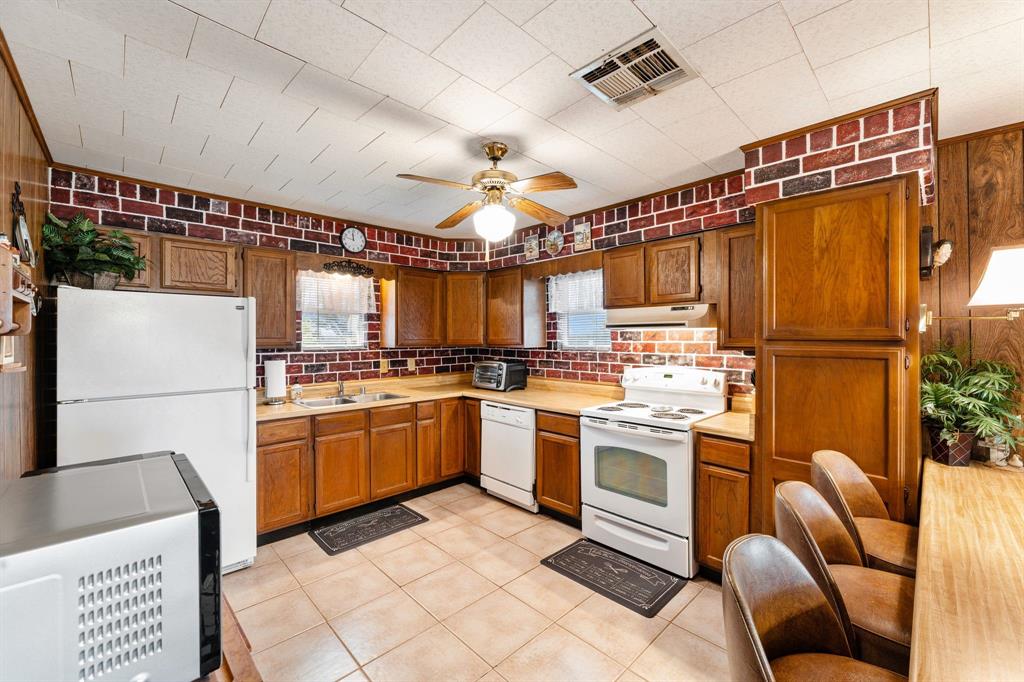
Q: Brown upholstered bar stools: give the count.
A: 3